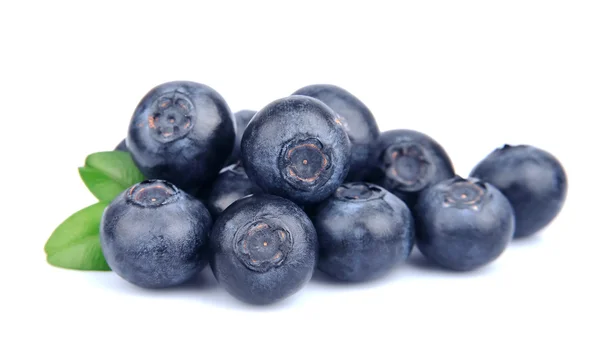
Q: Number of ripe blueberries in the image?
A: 12